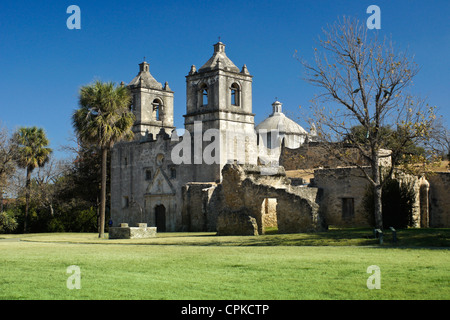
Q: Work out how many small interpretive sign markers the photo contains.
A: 2